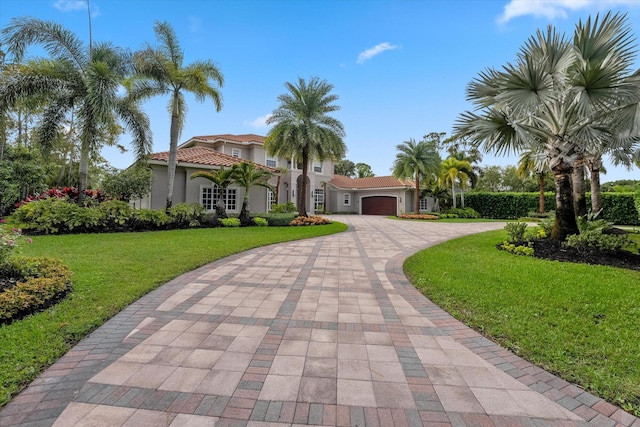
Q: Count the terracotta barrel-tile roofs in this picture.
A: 3